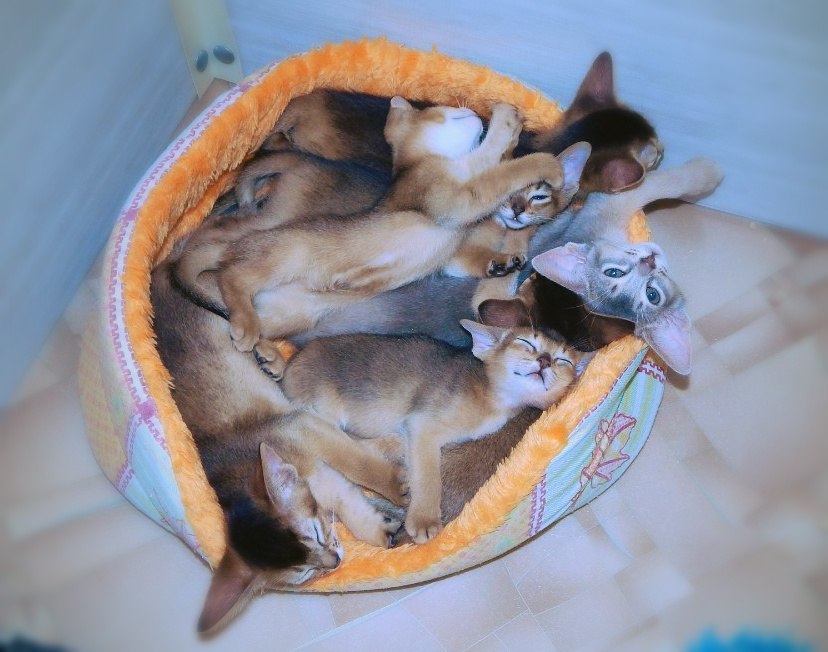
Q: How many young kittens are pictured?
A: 7